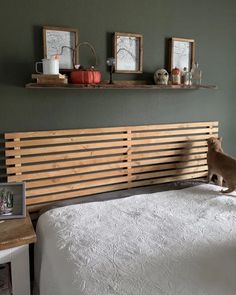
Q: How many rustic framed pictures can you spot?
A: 3